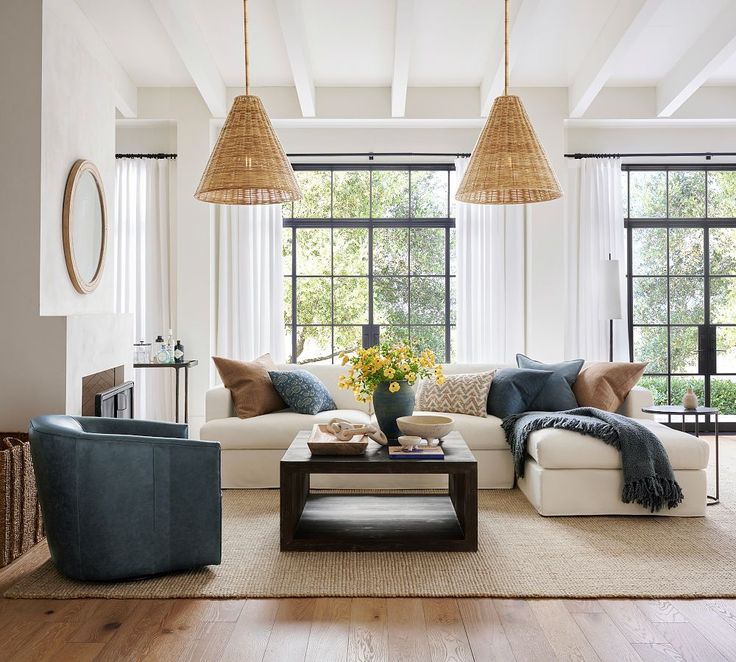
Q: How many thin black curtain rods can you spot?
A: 3